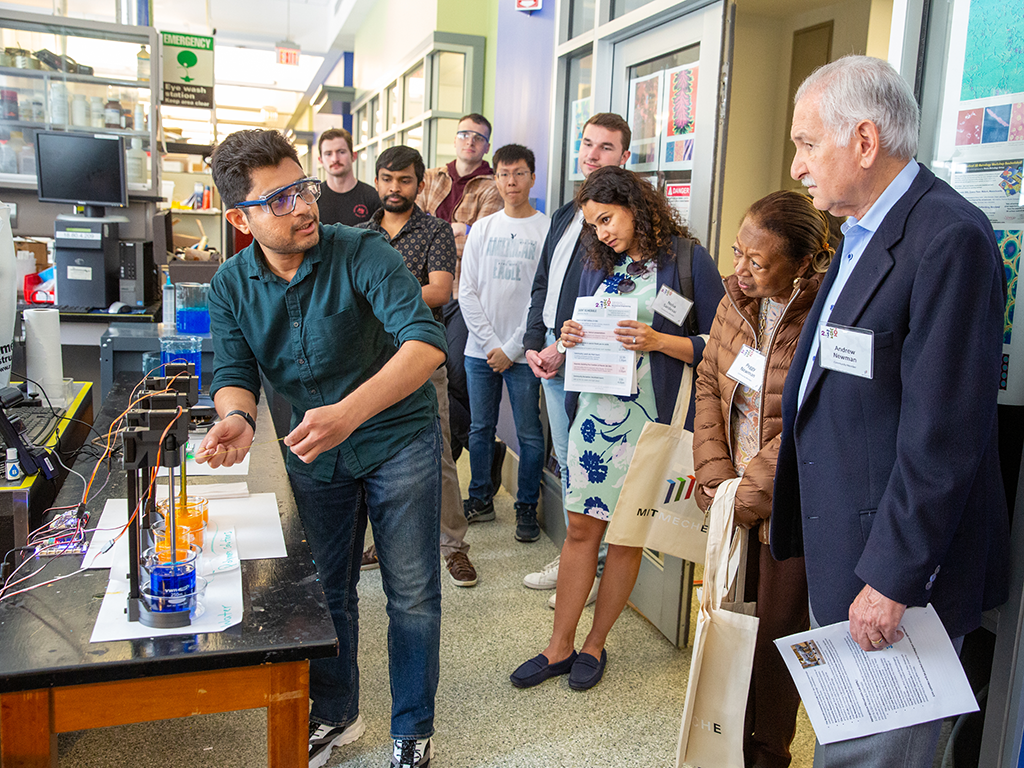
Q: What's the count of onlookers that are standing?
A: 8